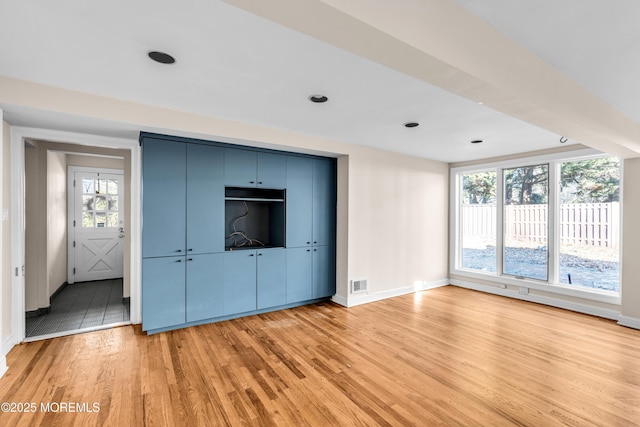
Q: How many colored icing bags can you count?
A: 0